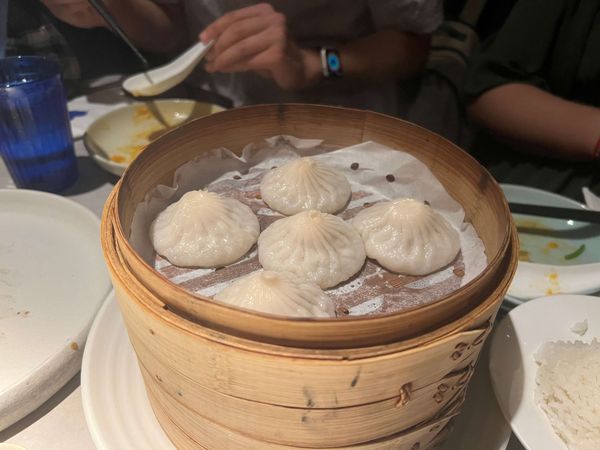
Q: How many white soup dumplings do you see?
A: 5